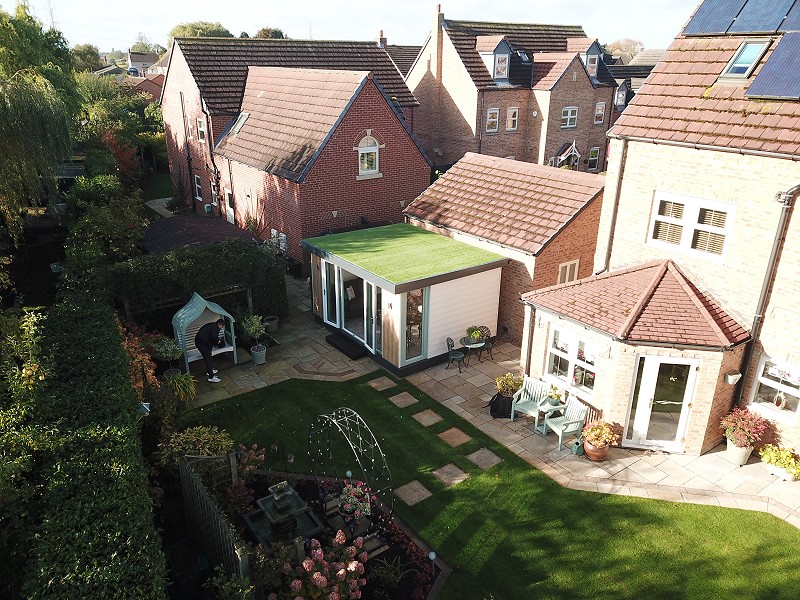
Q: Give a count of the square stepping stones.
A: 7